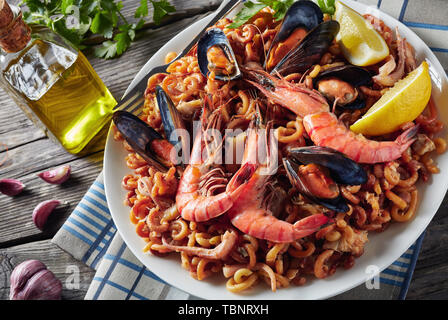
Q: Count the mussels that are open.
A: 5